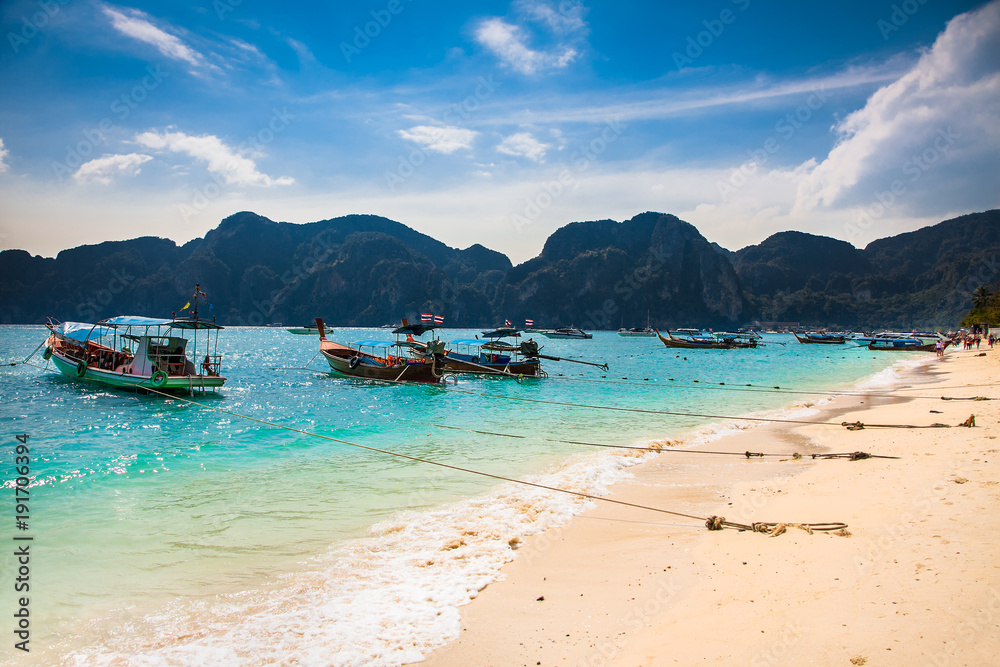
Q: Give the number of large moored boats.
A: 3